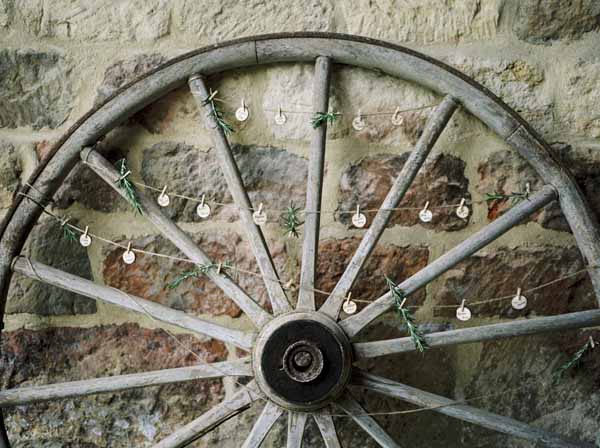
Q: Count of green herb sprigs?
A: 9